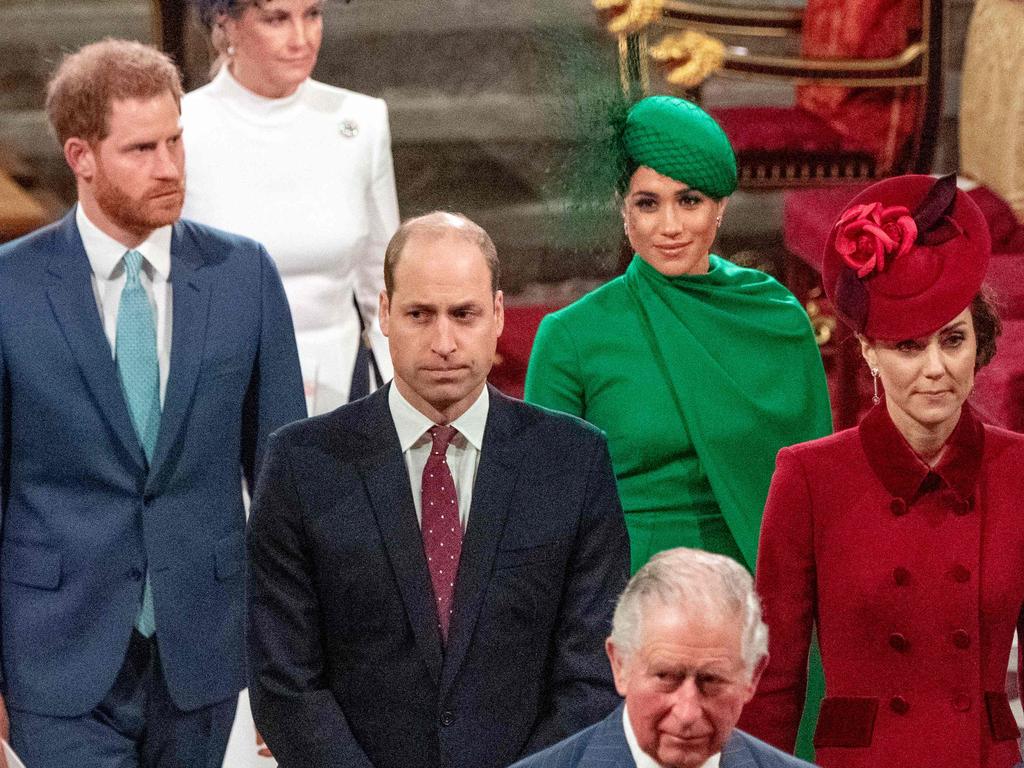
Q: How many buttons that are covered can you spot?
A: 8